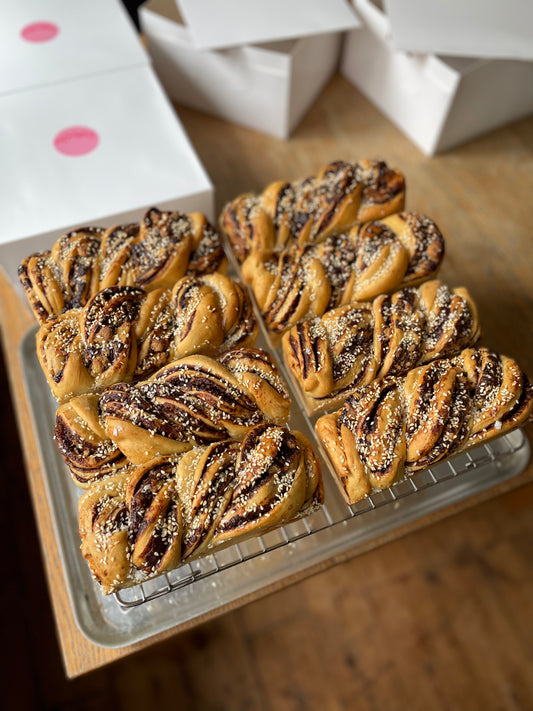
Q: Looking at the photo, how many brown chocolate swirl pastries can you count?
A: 8